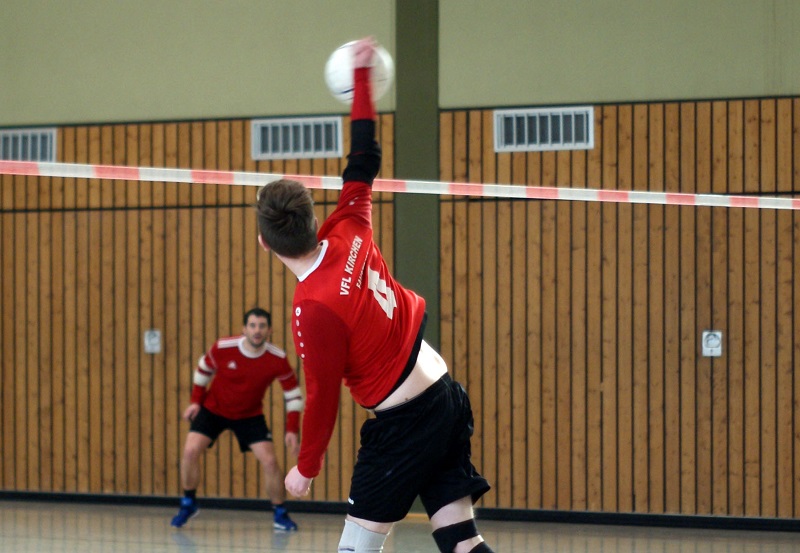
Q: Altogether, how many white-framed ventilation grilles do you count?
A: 3